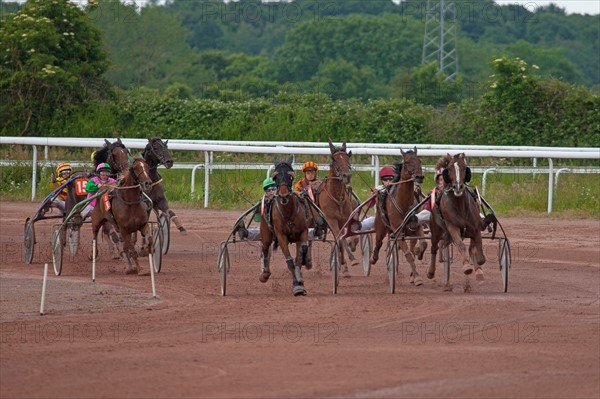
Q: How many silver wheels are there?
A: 11